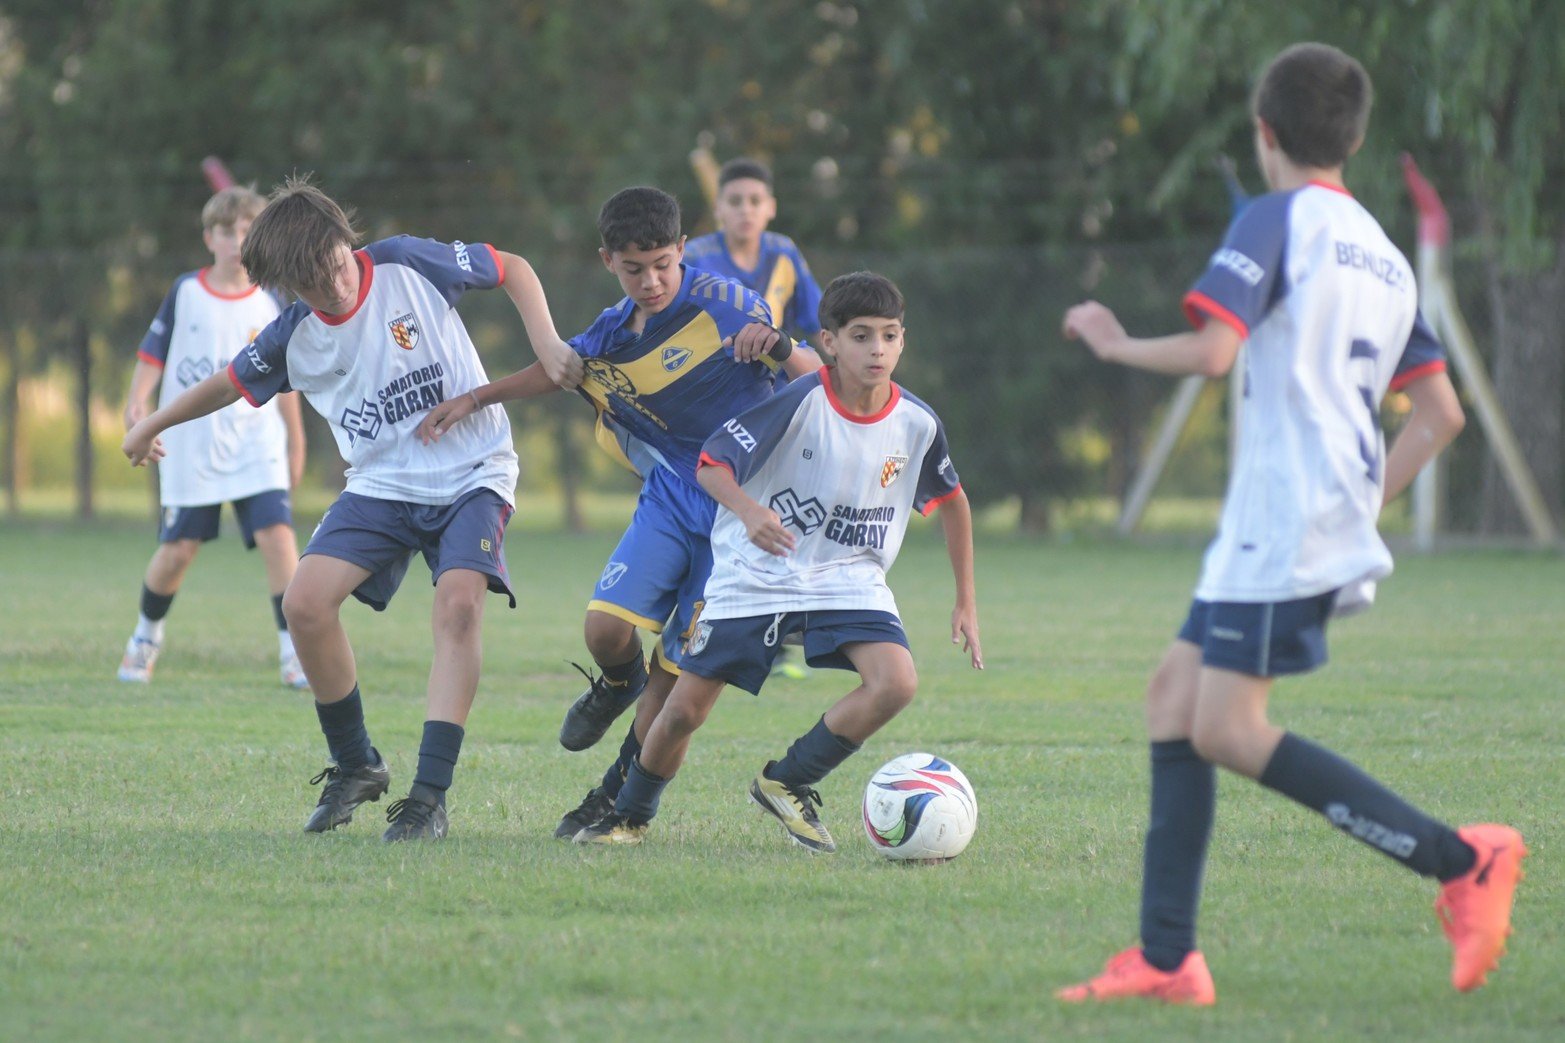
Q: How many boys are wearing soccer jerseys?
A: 6